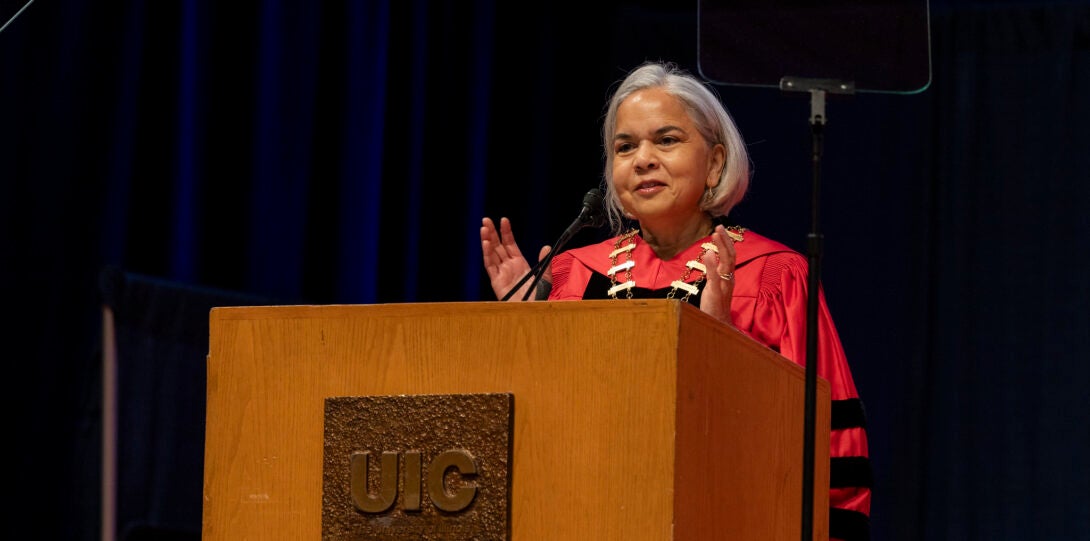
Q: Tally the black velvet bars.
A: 3